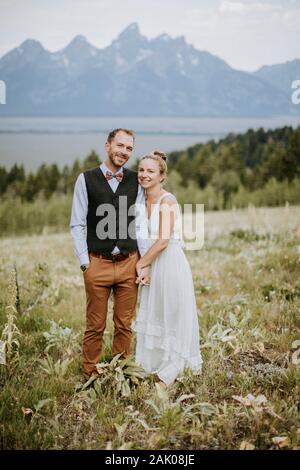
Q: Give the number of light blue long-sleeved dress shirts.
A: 1